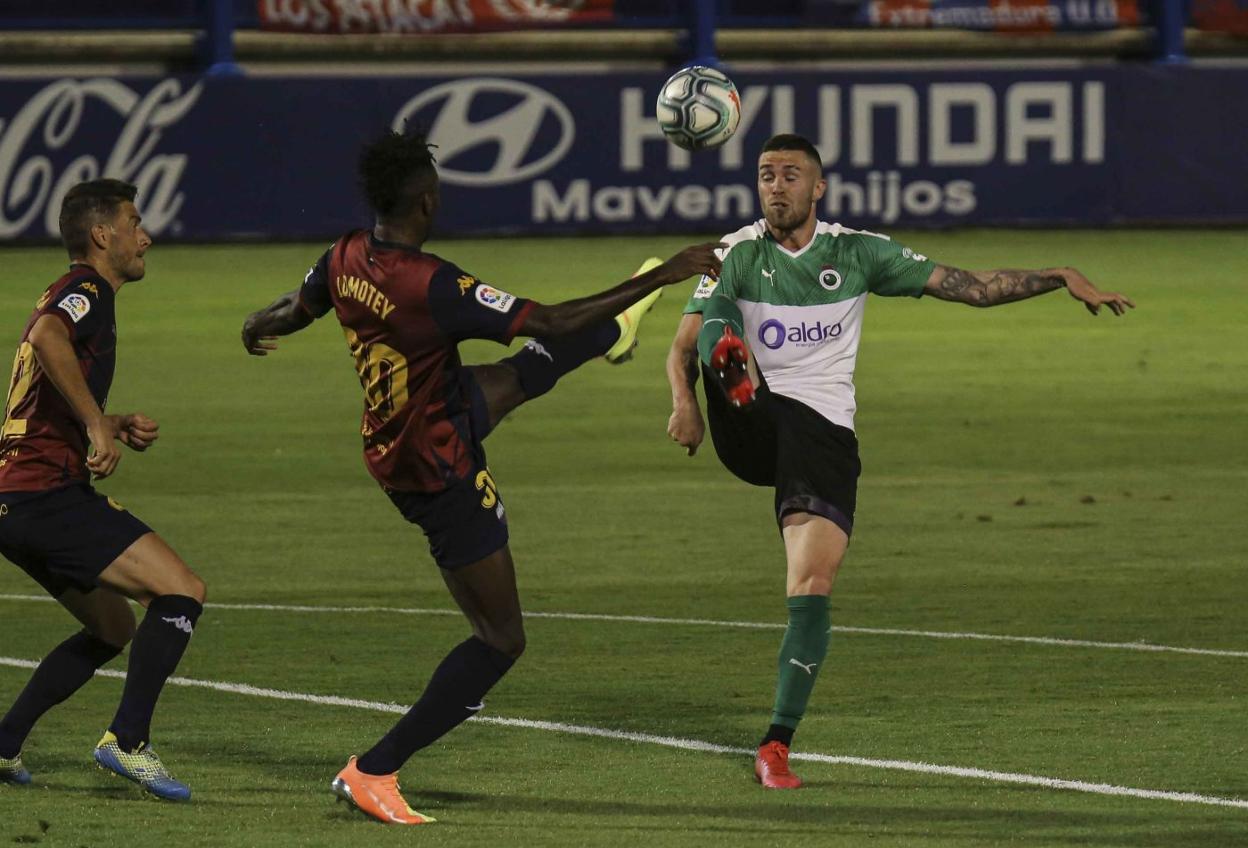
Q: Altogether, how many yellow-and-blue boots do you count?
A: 2